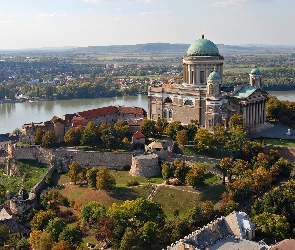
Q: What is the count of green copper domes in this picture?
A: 3